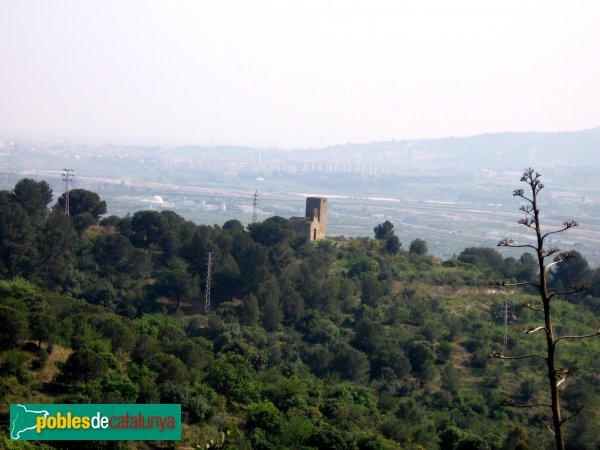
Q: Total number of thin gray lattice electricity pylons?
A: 4